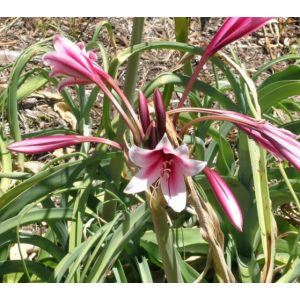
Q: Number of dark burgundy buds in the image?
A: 3